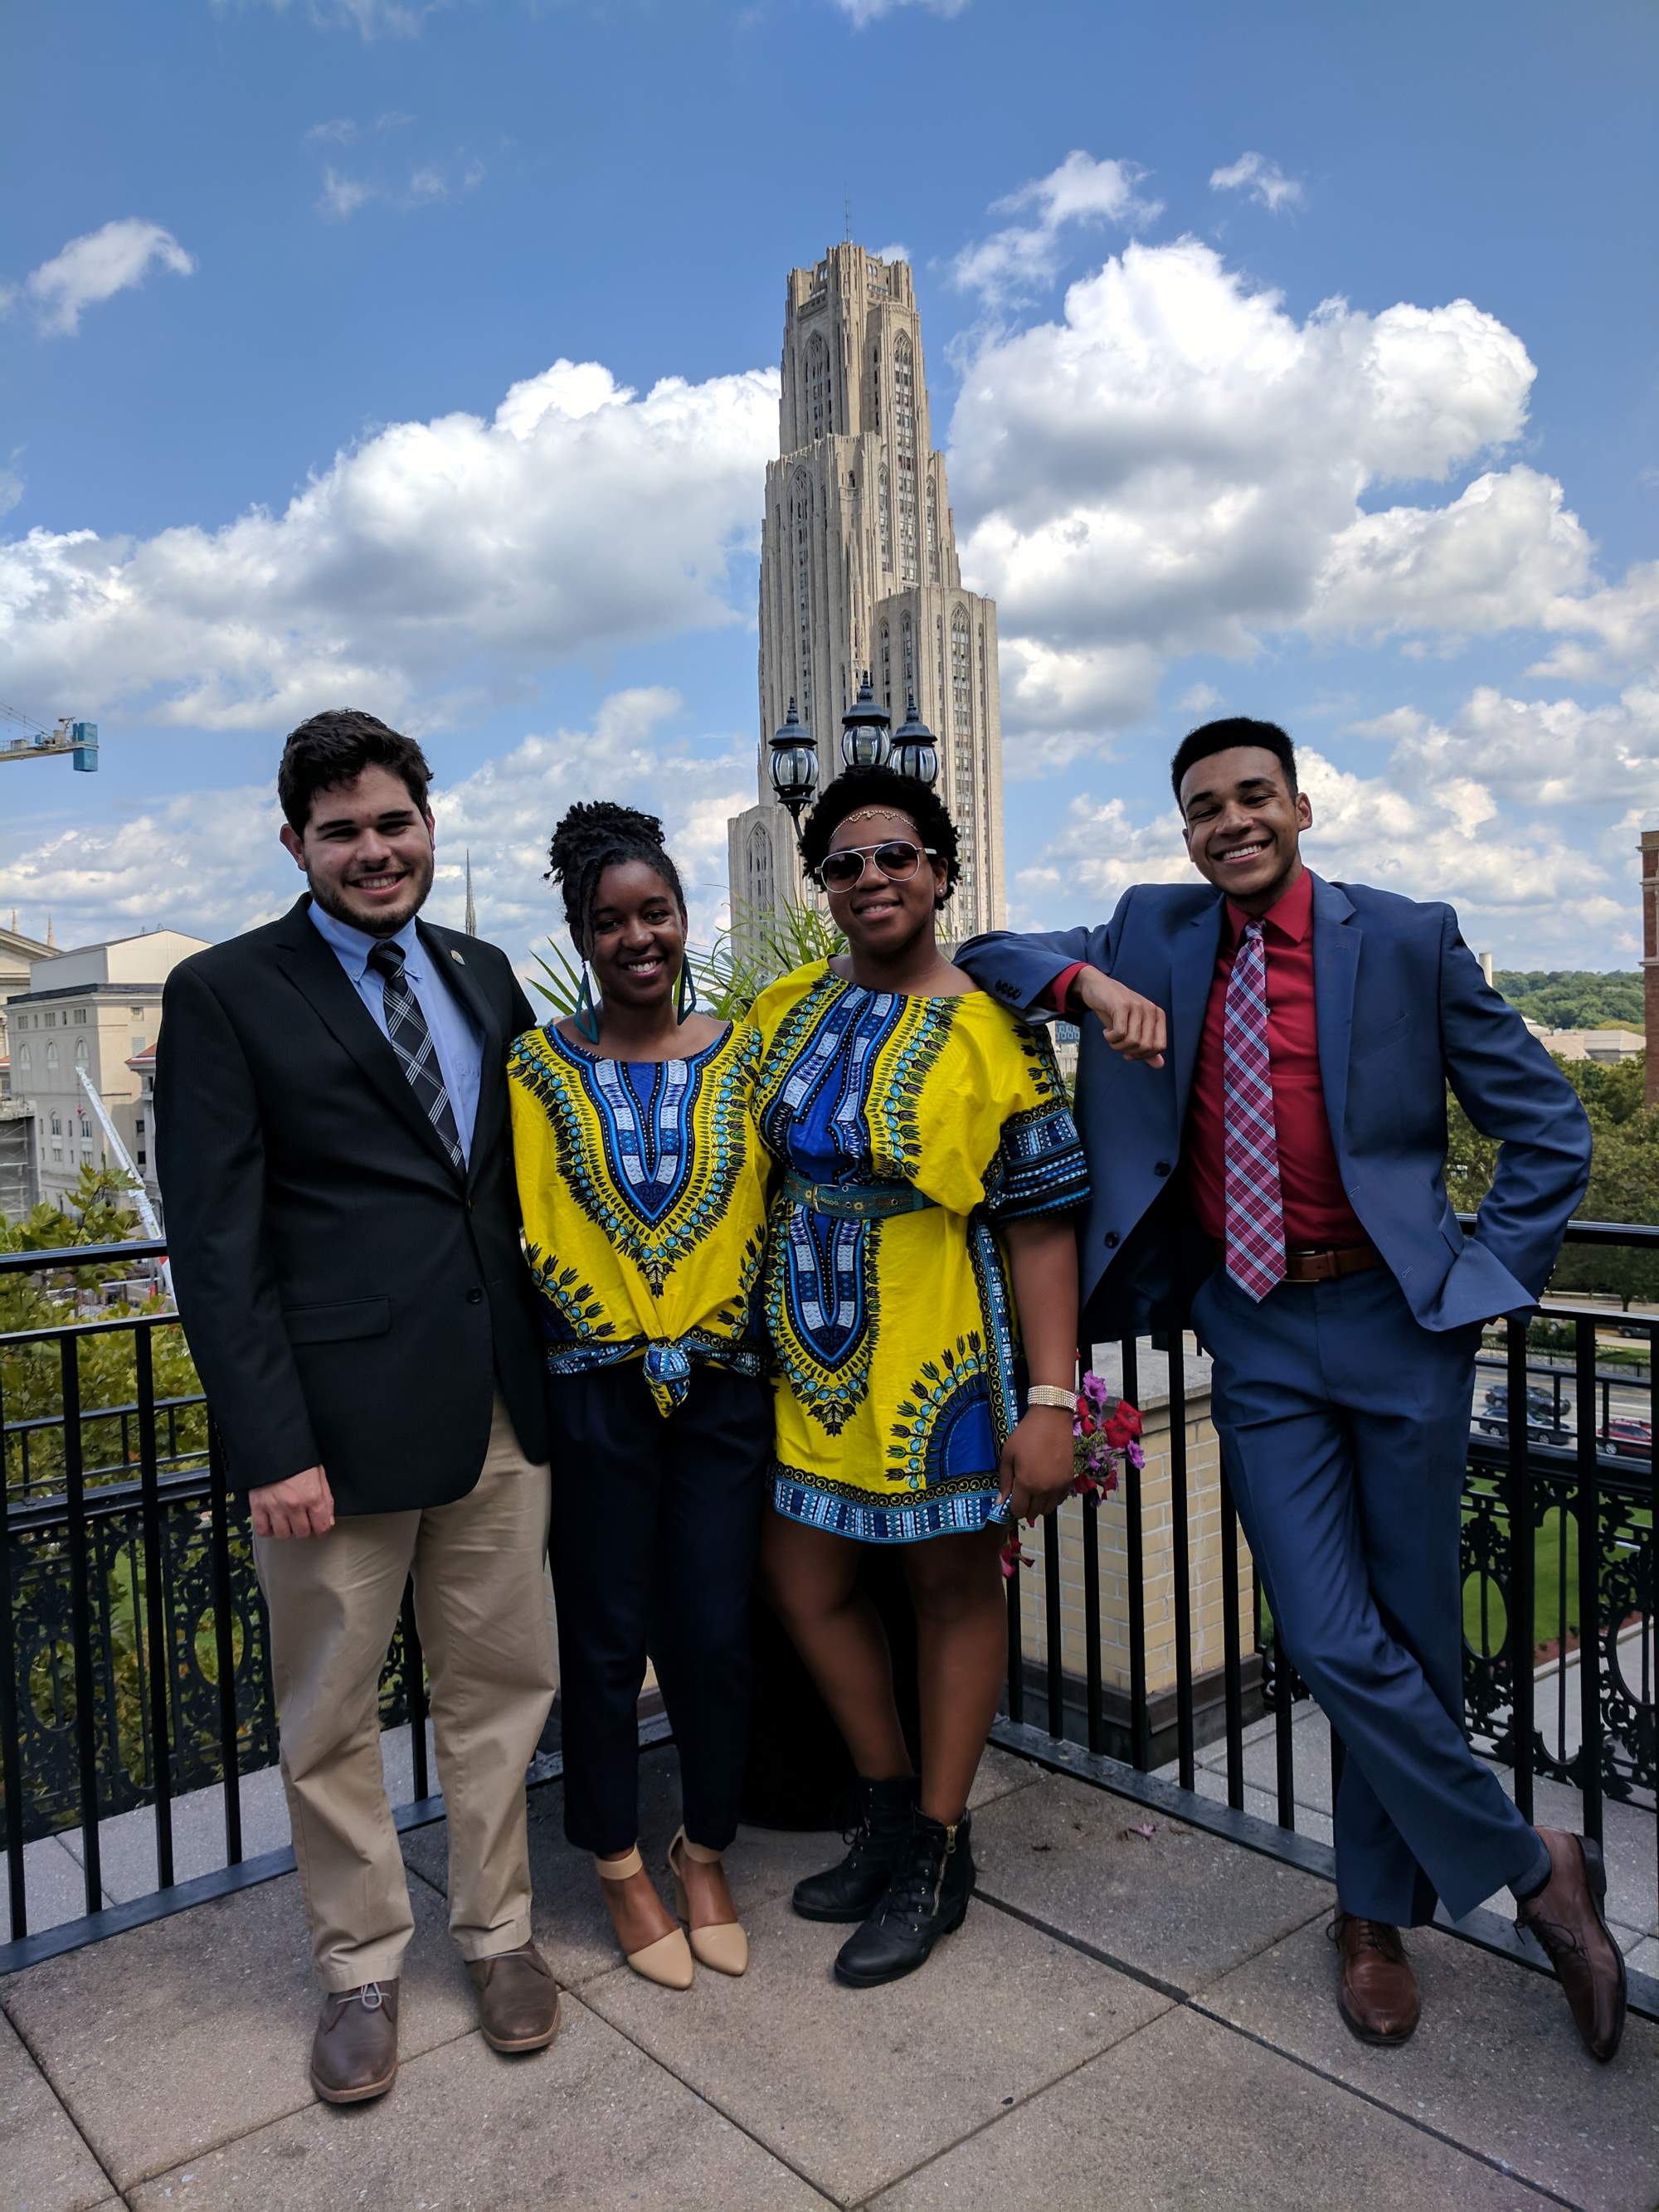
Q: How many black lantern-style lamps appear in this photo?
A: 3